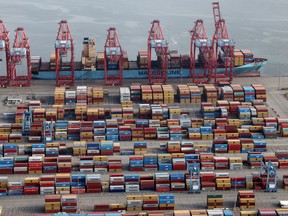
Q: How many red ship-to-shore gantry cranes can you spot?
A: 7